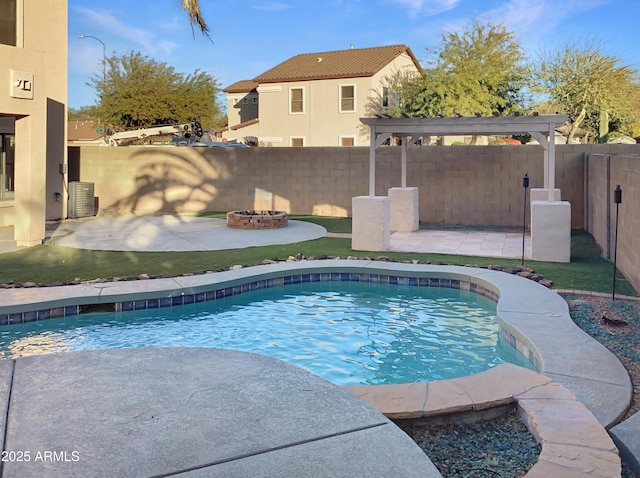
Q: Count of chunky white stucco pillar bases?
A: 4